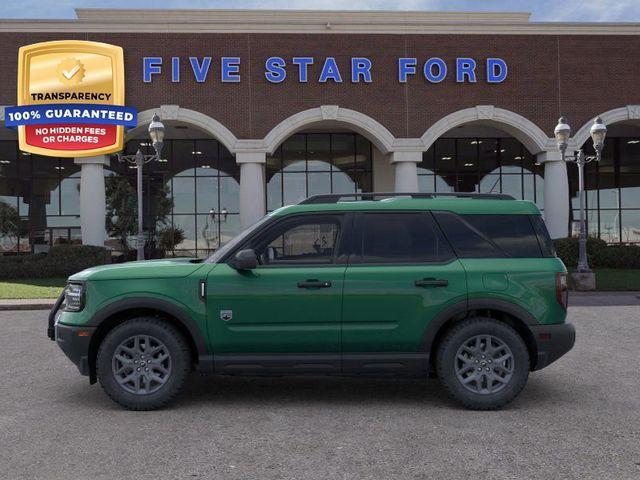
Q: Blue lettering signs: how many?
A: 1